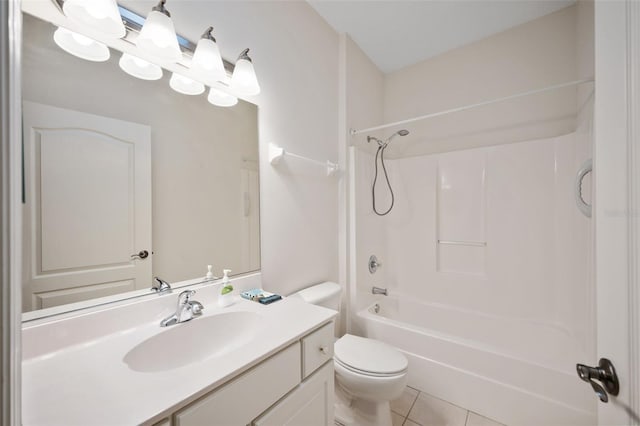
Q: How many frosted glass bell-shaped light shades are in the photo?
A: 4